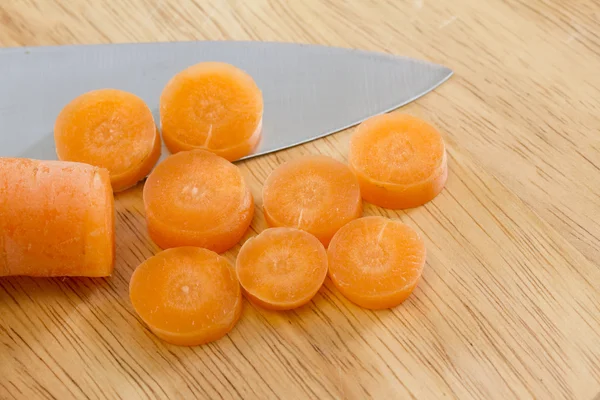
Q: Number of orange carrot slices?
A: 8